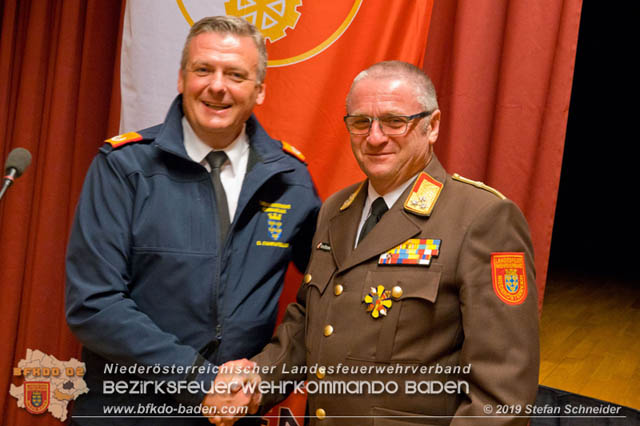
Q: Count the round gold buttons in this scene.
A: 6